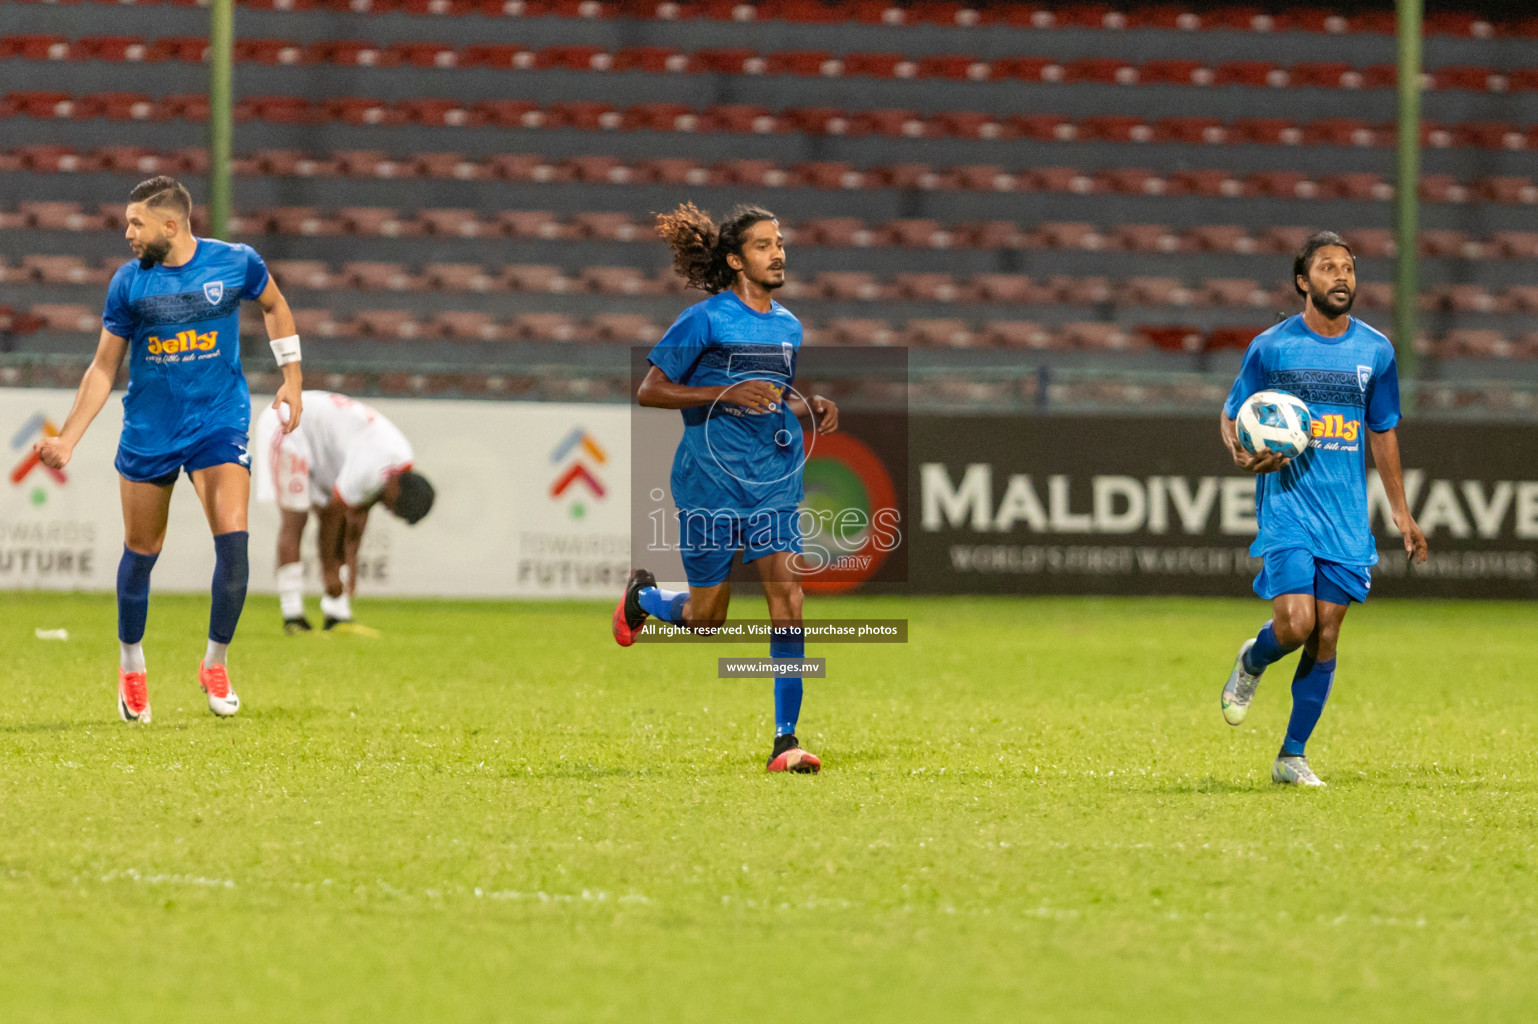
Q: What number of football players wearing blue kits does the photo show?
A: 3